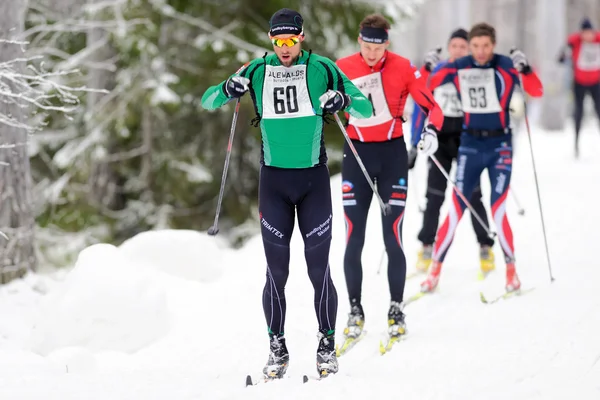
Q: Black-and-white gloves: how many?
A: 5